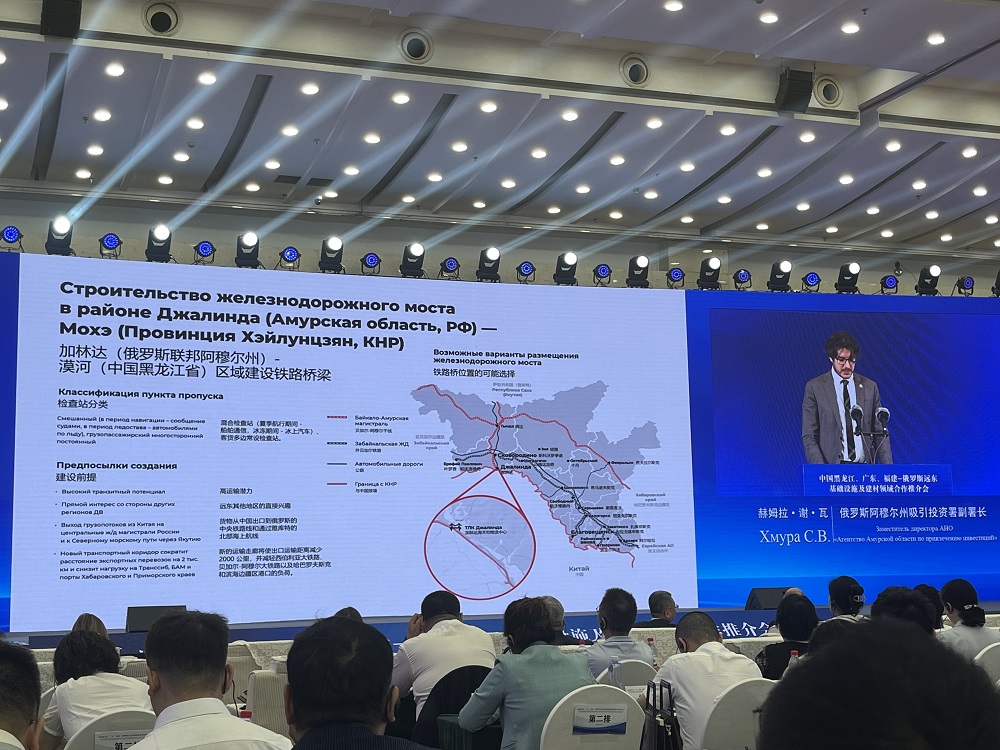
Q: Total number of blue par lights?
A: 13